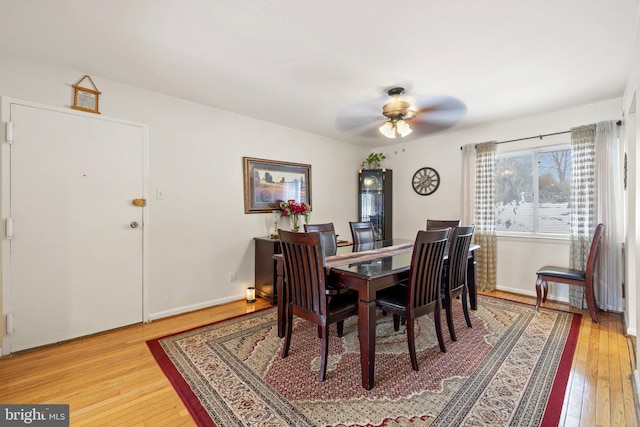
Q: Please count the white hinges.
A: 3